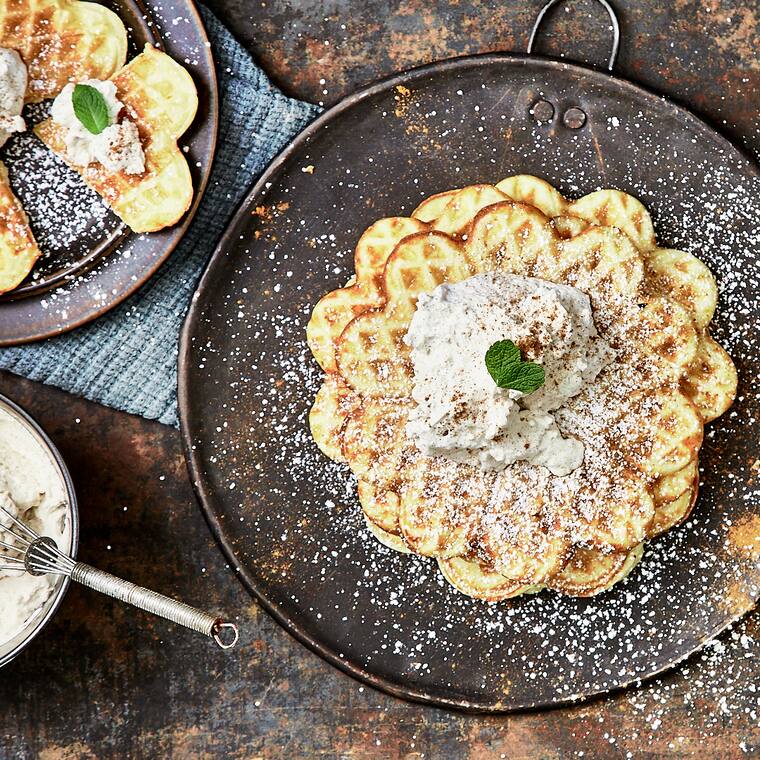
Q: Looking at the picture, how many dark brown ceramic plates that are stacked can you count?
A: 2